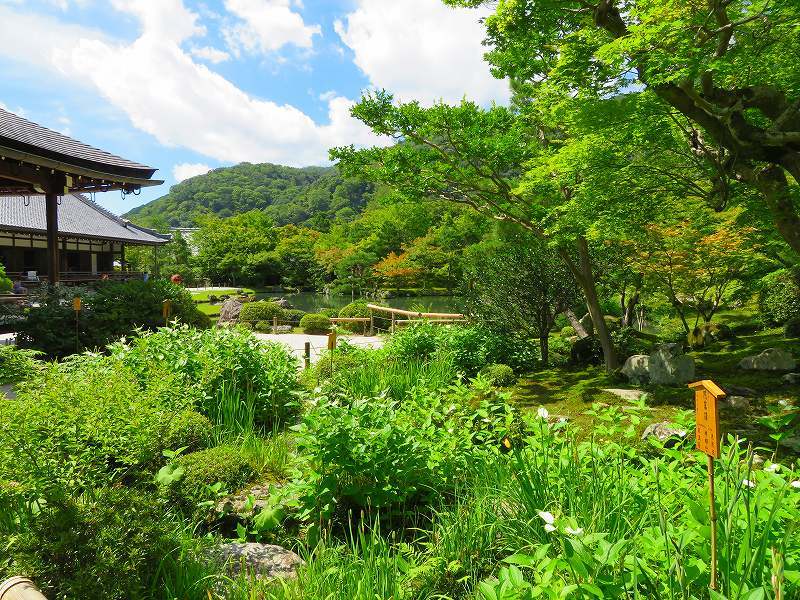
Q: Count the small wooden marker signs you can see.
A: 4